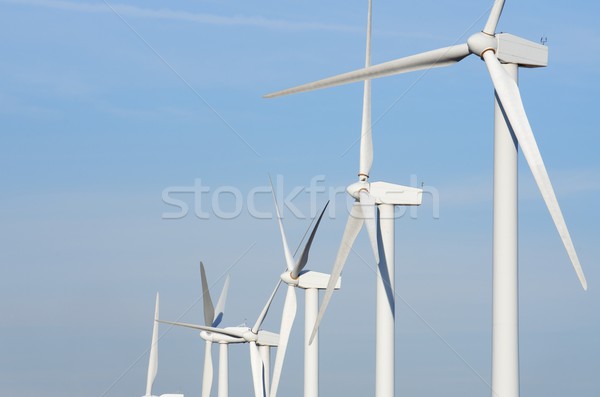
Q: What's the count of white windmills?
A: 6